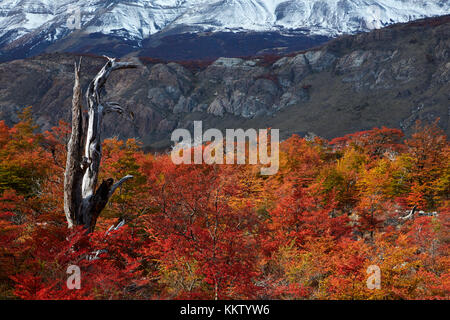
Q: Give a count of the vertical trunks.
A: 2